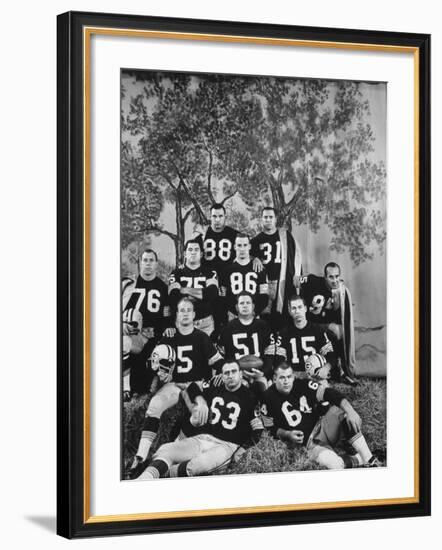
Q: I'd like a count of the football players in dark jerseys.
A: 11